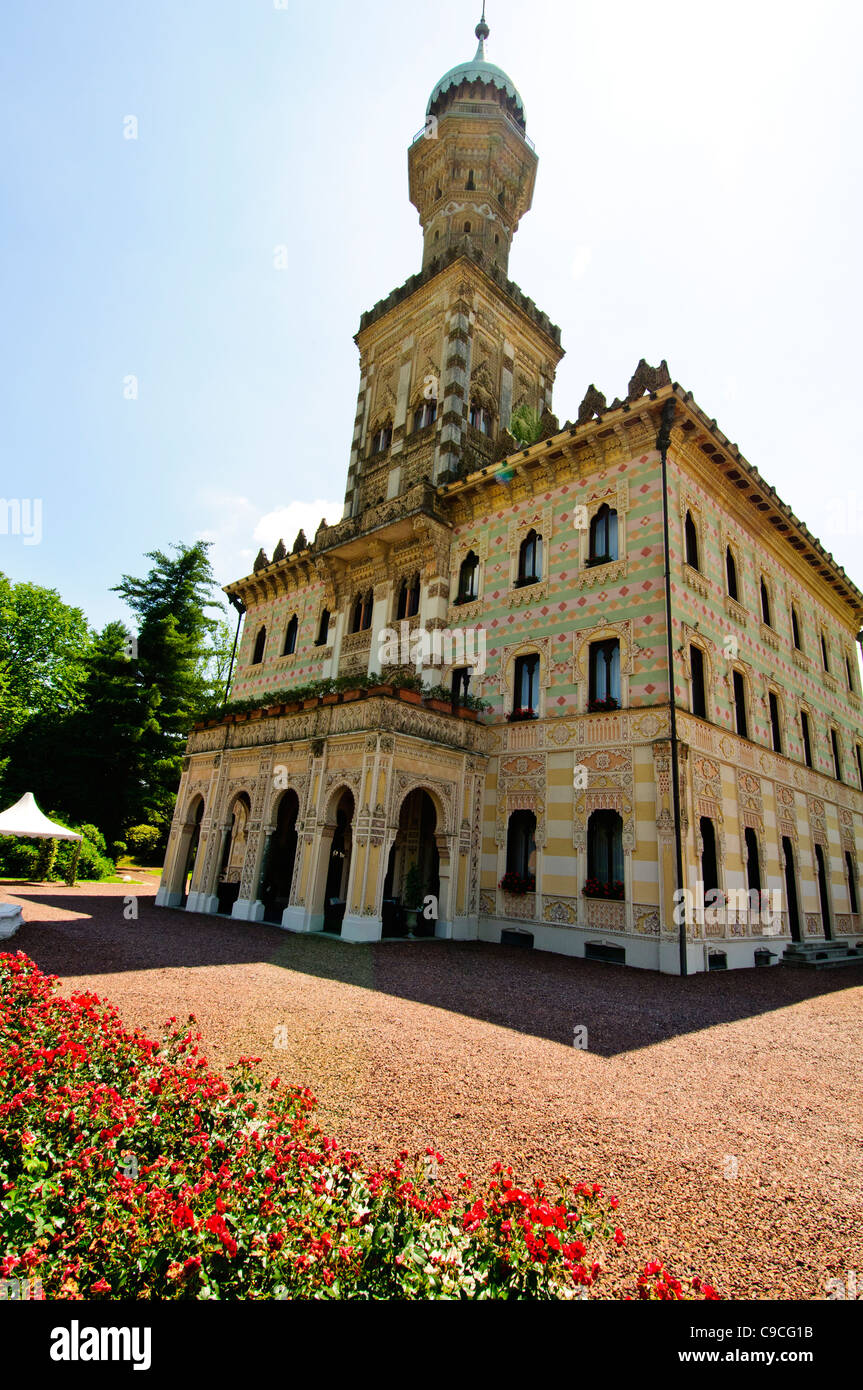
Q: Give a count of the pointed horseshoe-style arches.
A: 5